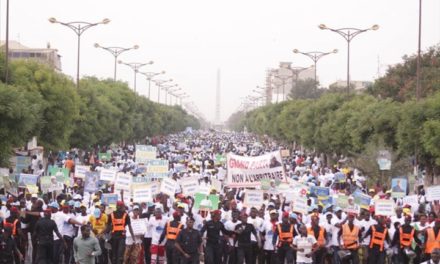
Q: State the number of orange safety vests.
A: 9